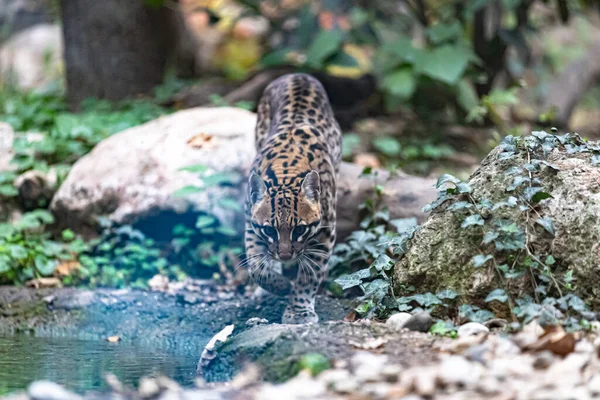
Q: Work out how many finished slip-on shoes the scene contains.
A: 0